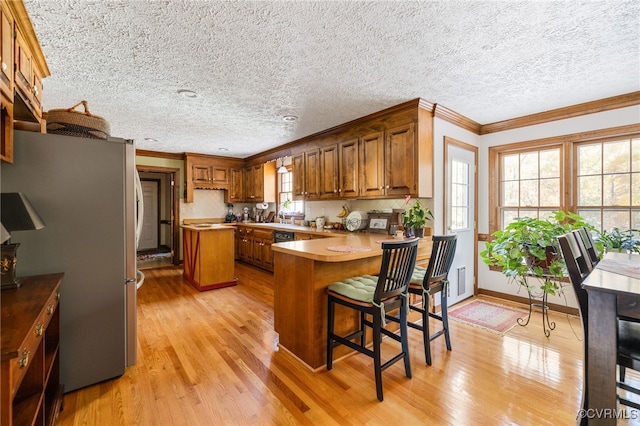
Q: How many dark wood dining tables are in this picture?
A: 1